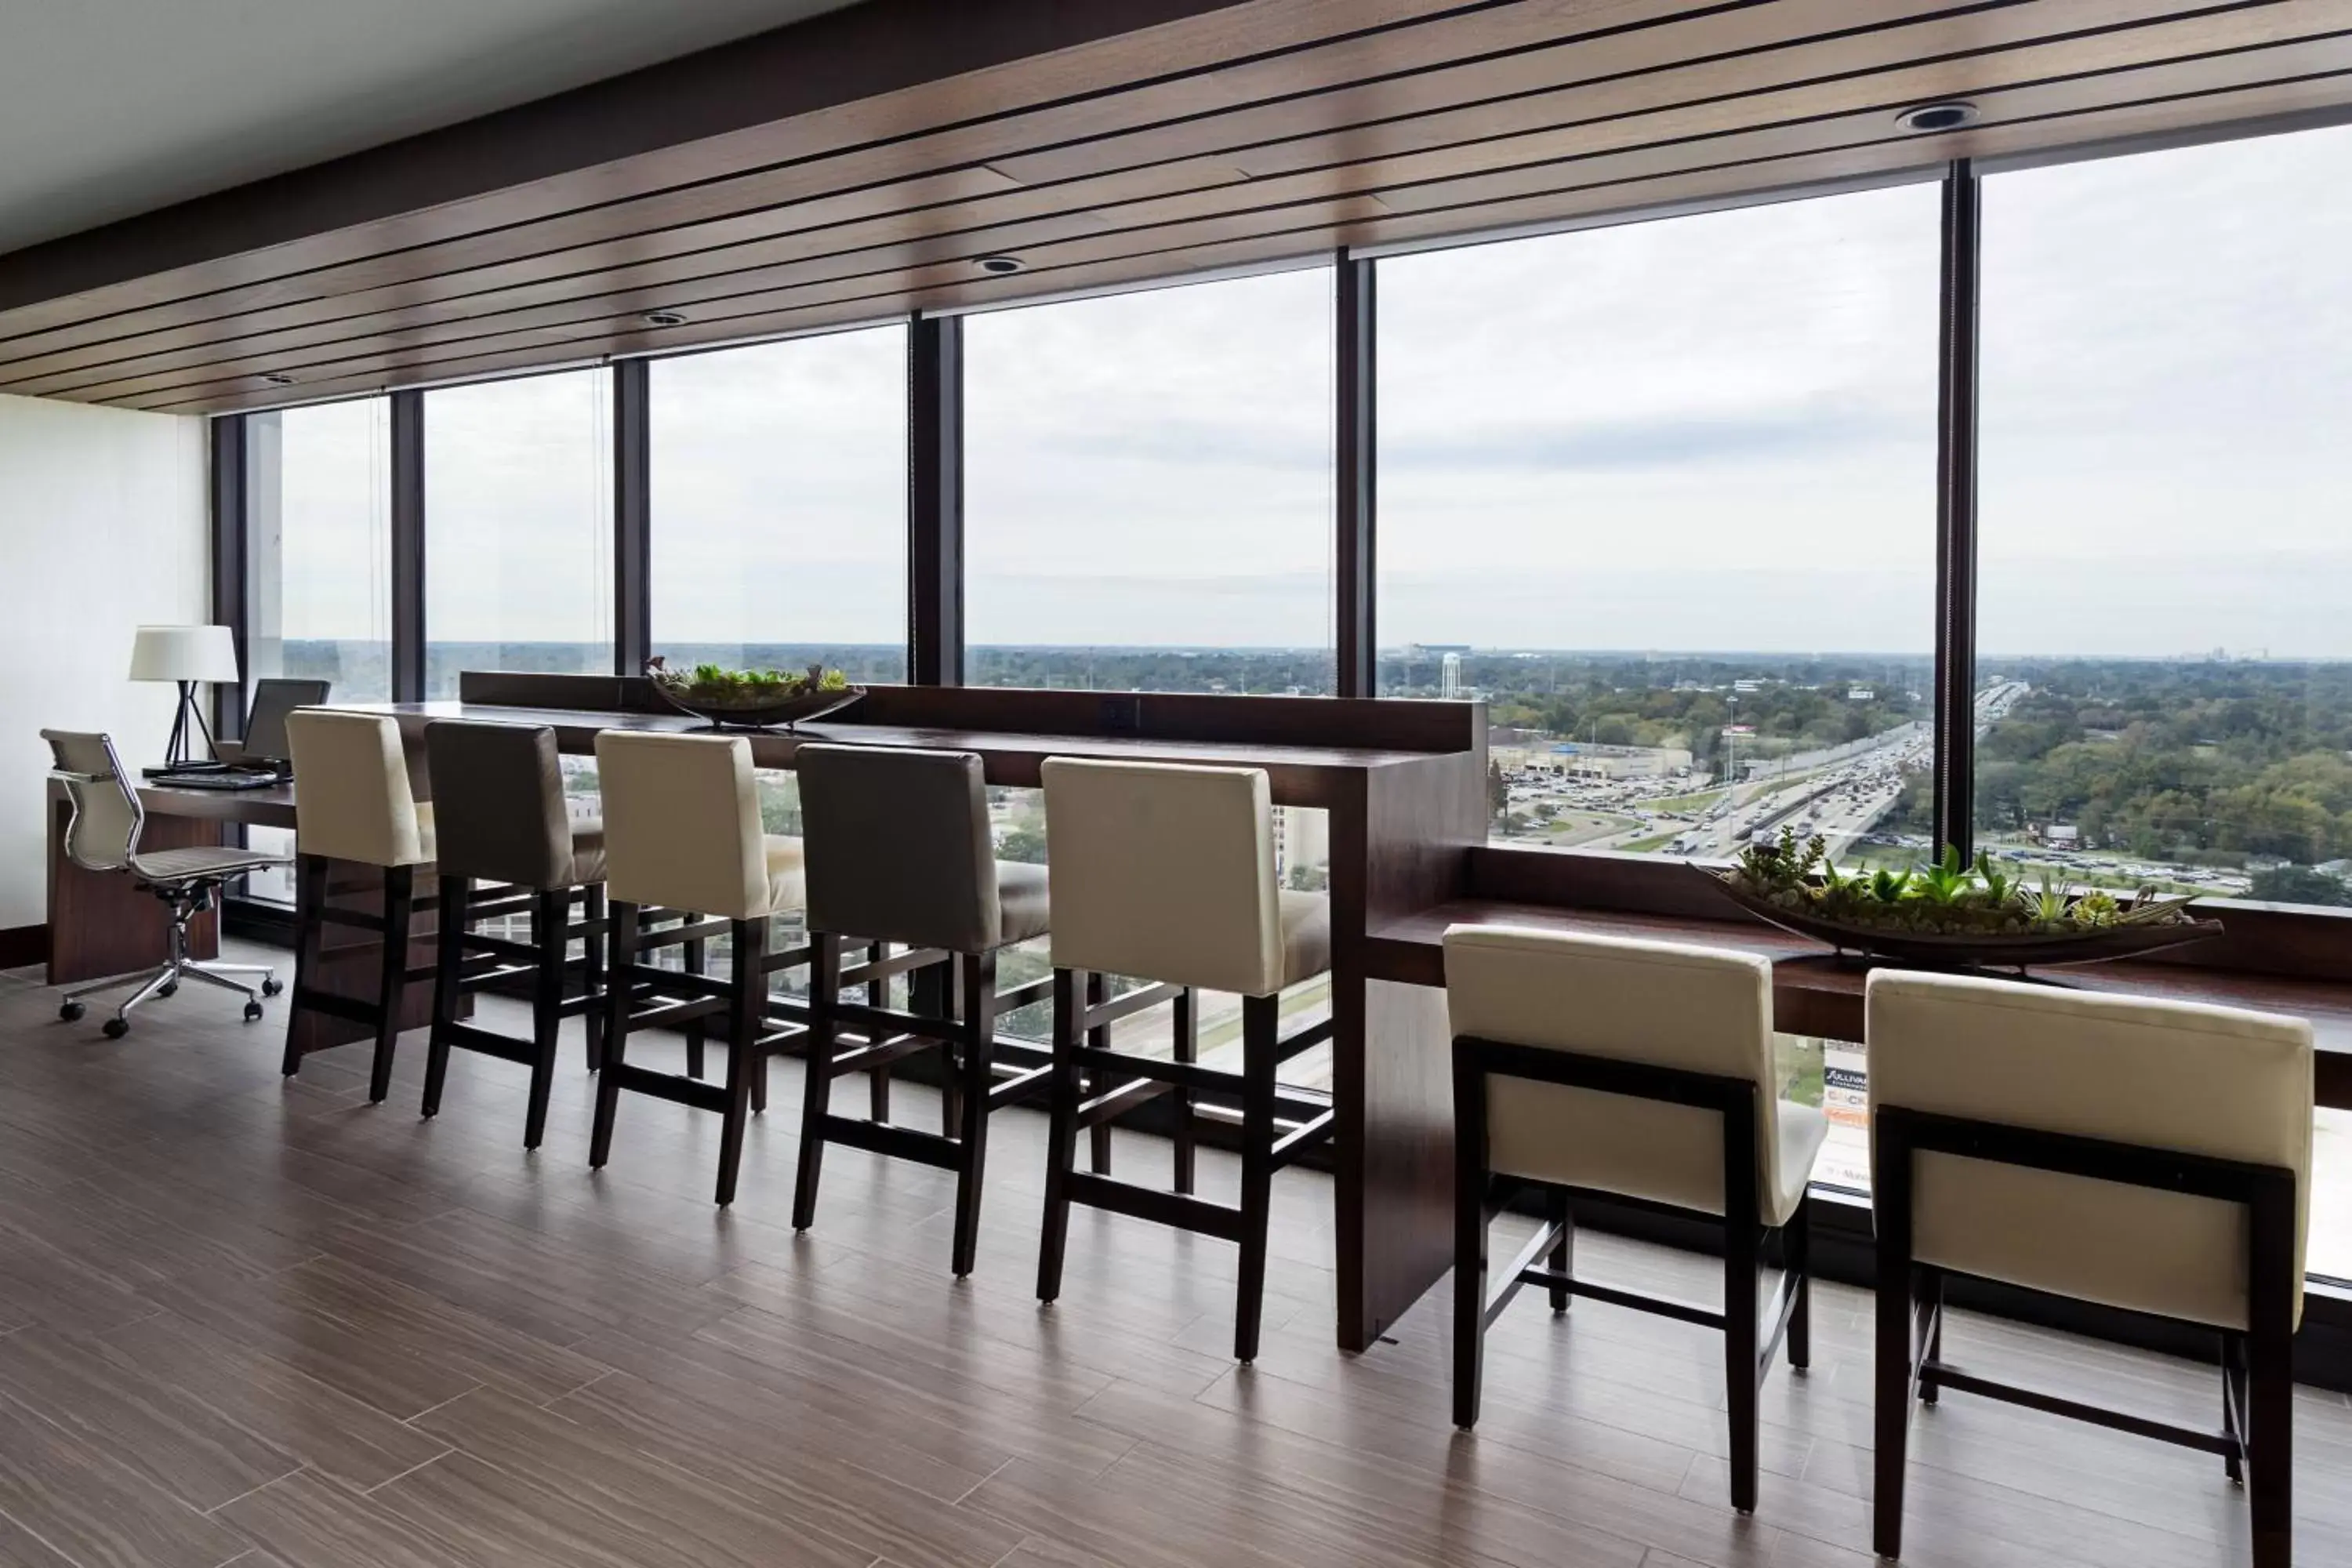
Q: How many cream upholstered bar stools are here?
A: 3